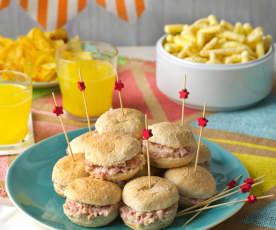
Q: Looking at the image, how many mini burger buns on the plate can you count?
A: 9